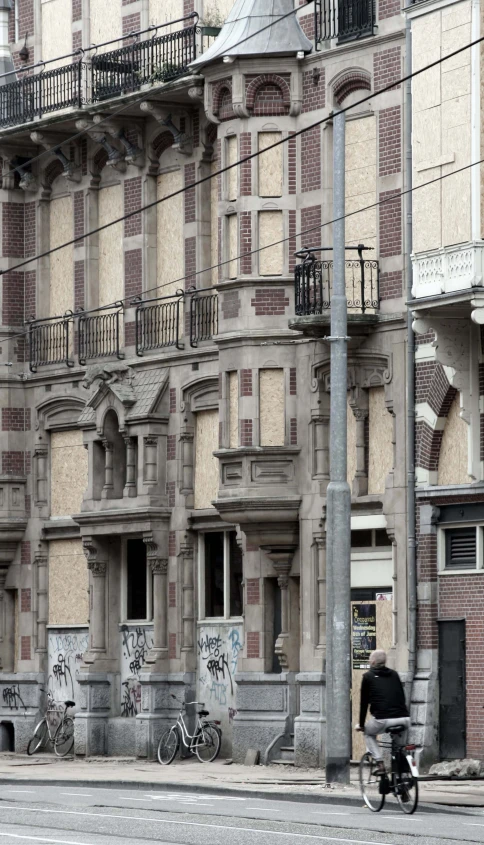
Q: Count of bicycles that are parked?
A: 2